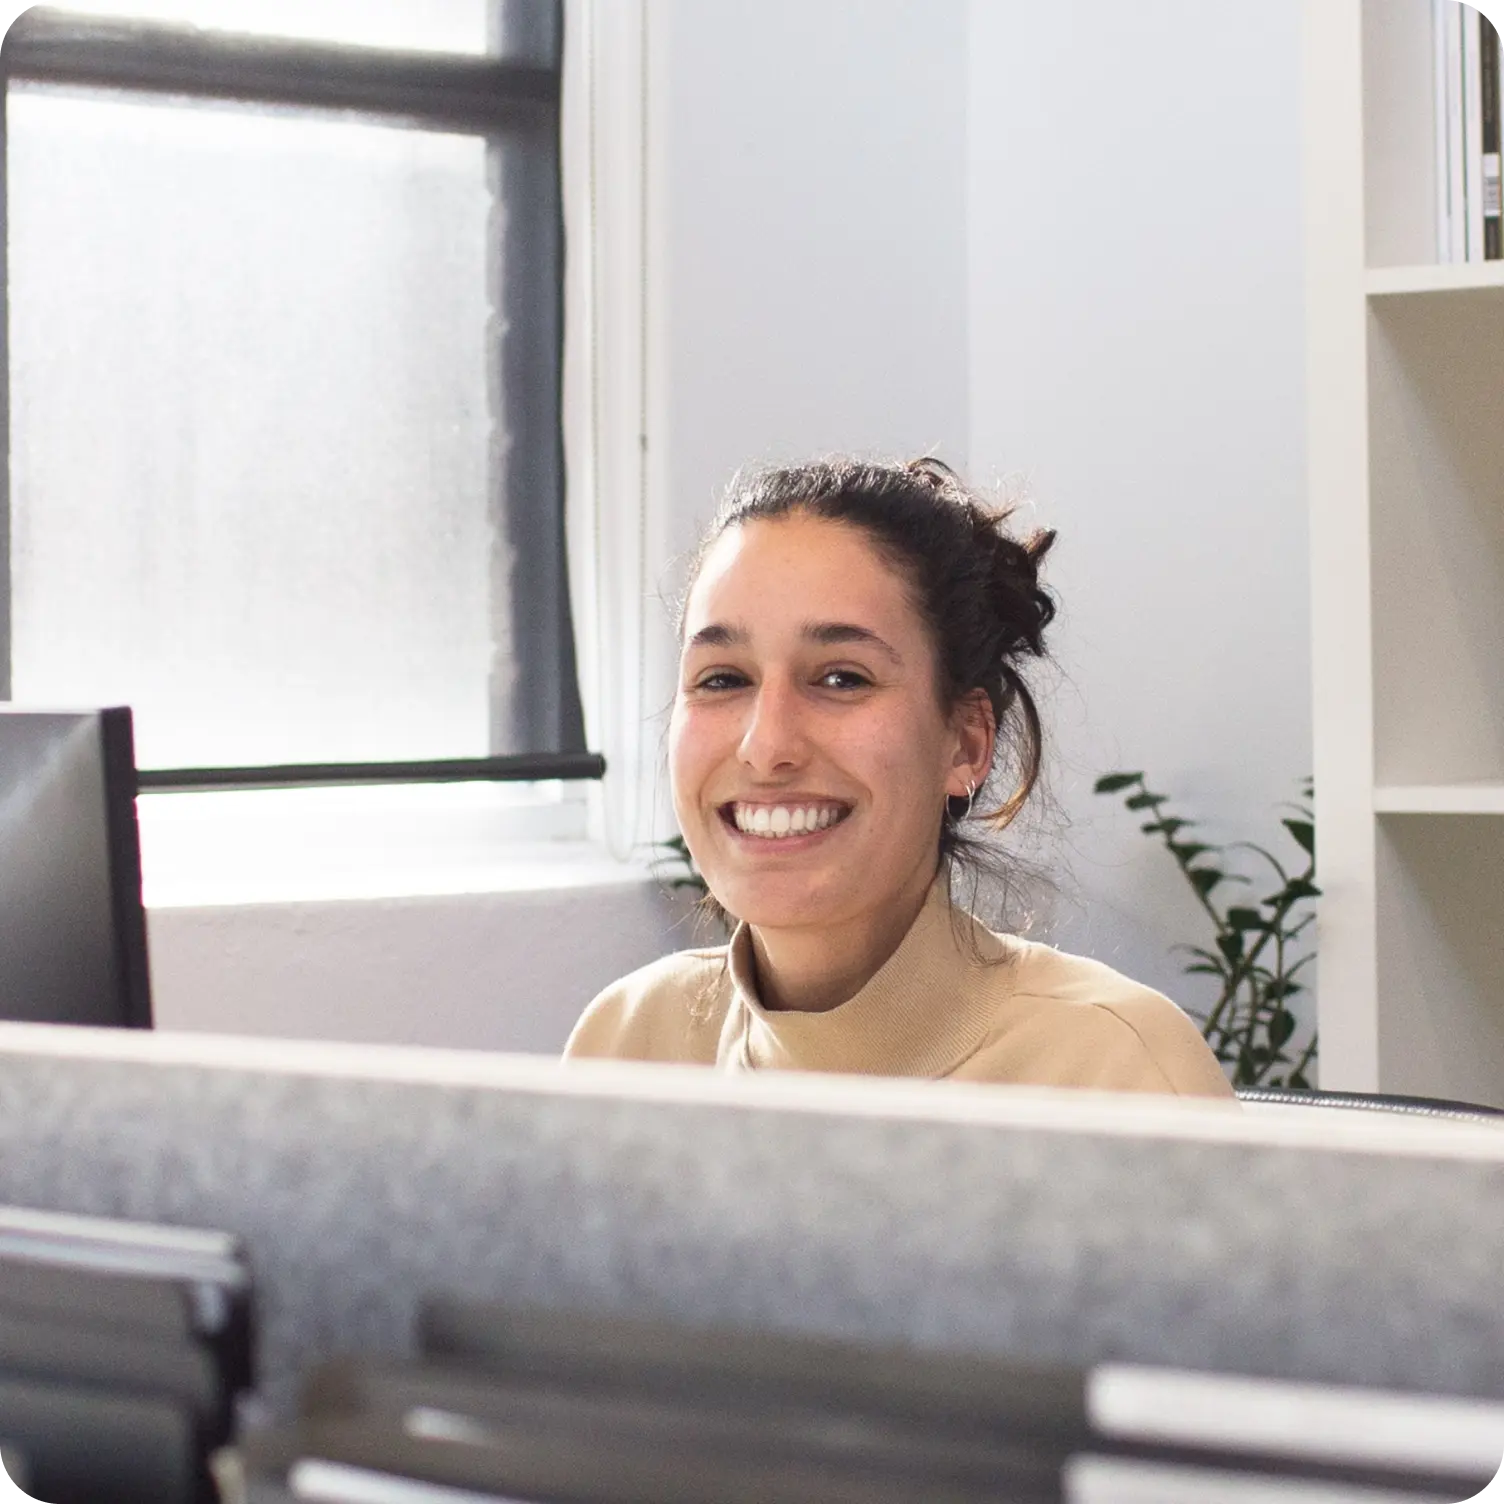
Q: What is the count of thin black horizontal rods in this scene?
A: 1